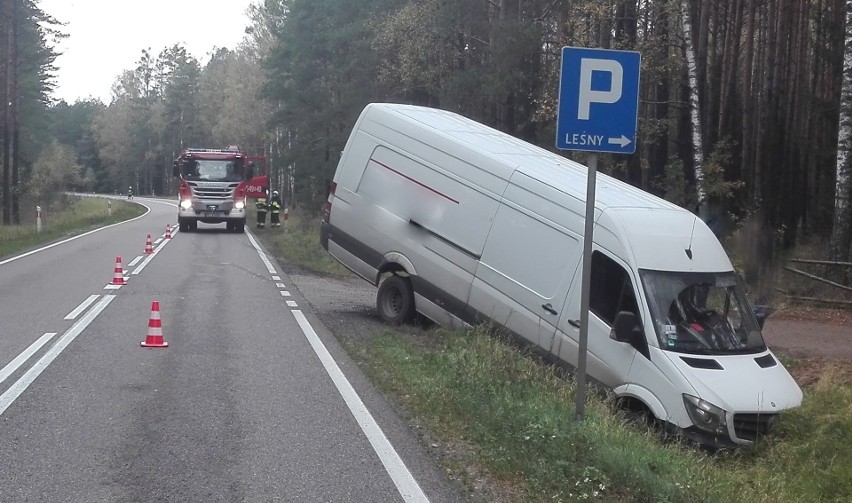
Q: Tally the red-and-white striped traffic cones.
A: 4